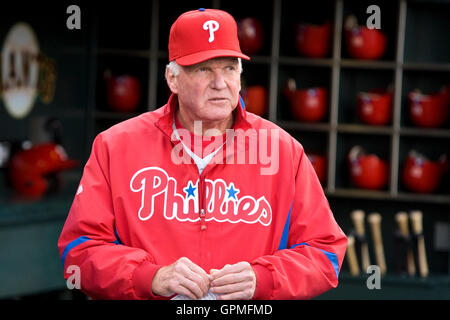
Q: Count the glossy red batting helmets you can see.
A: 12